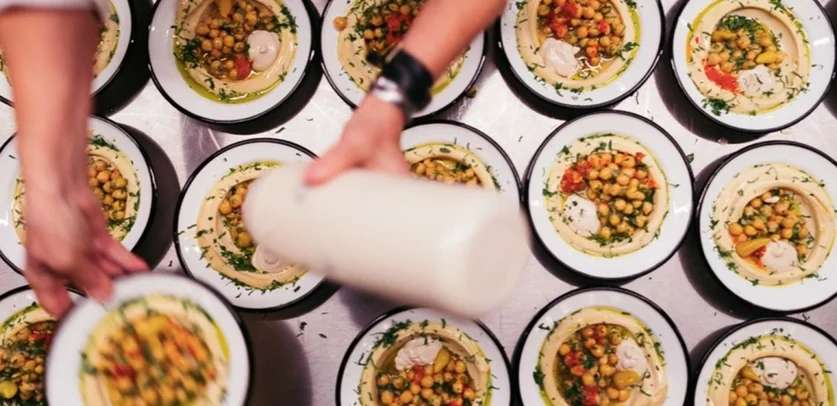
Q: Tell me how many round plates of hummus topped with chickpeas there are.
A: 15